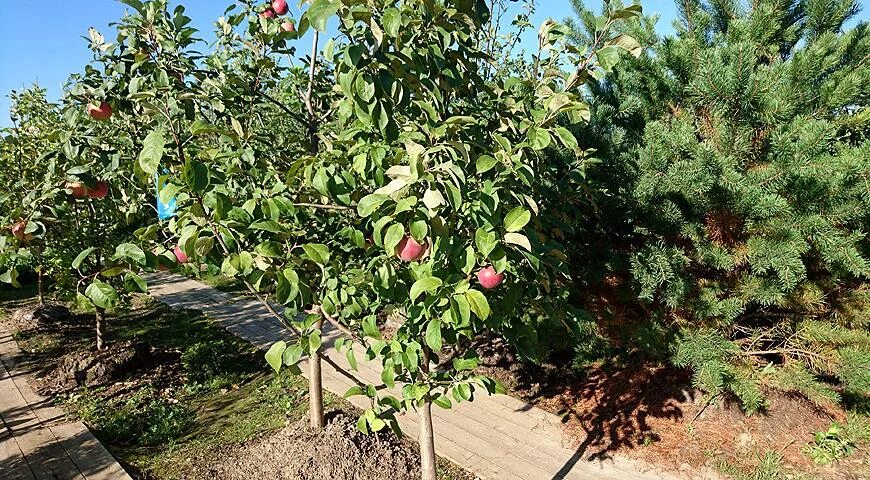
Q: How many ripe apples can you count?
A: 10